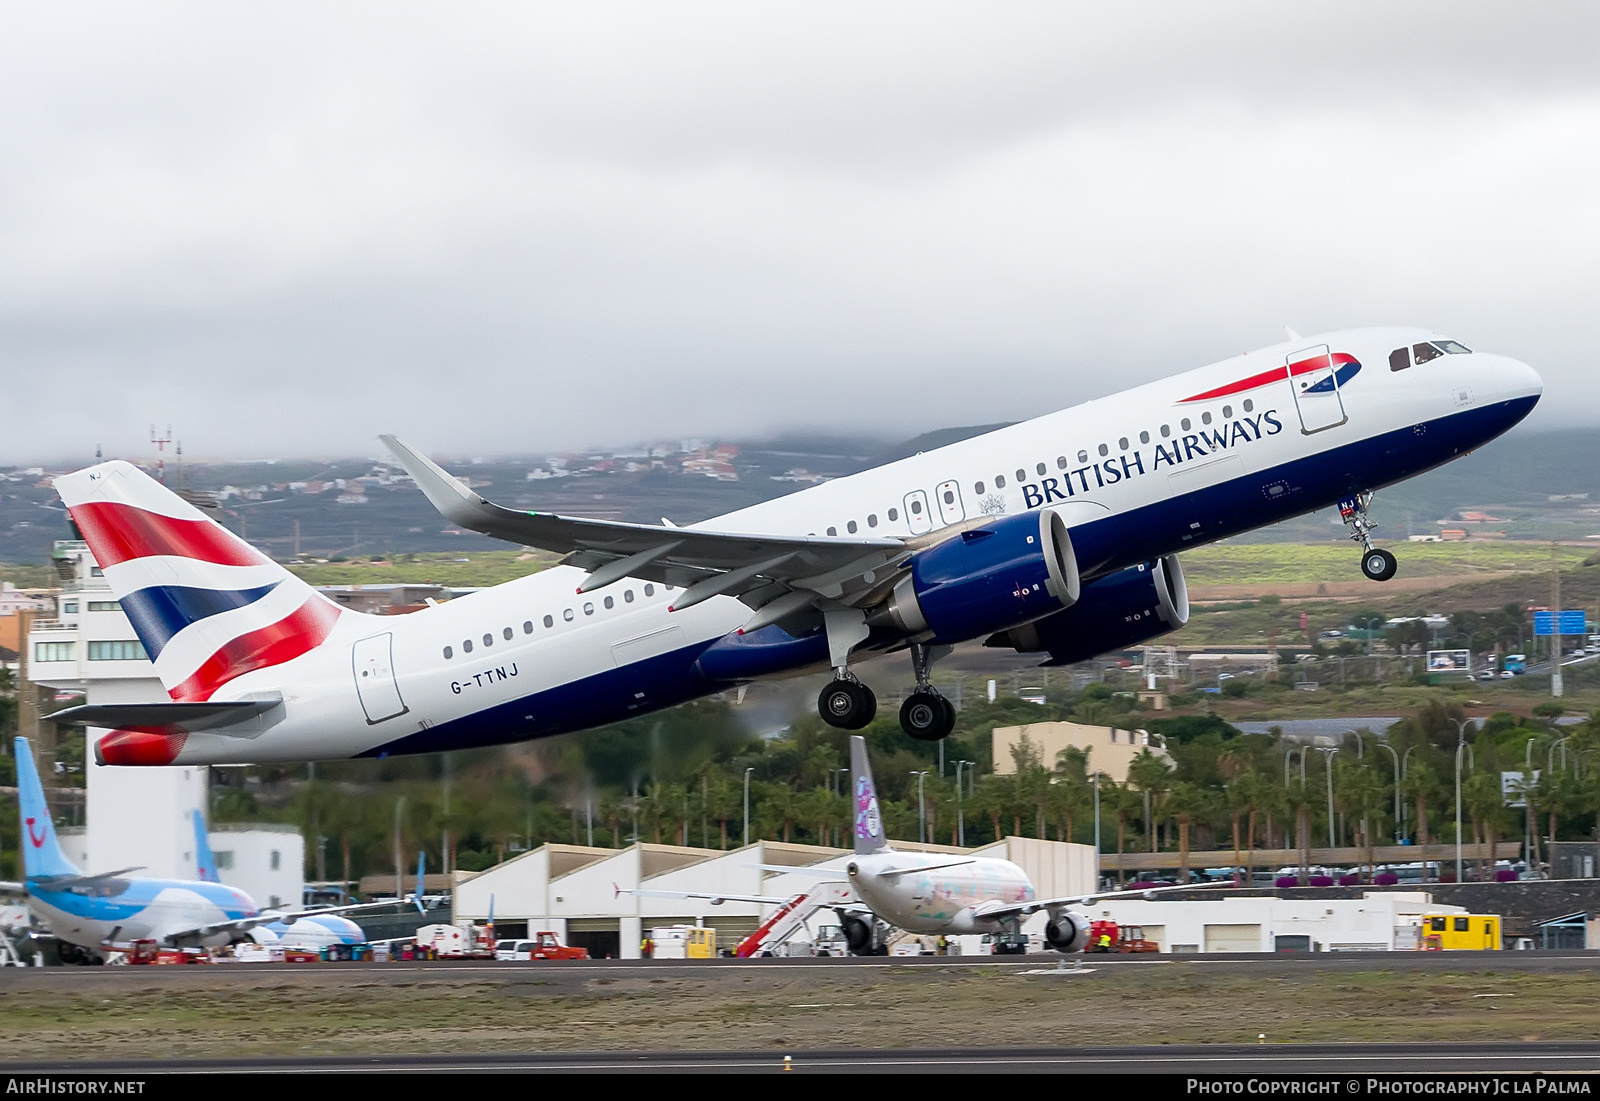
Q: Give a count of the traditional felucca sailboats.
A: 0